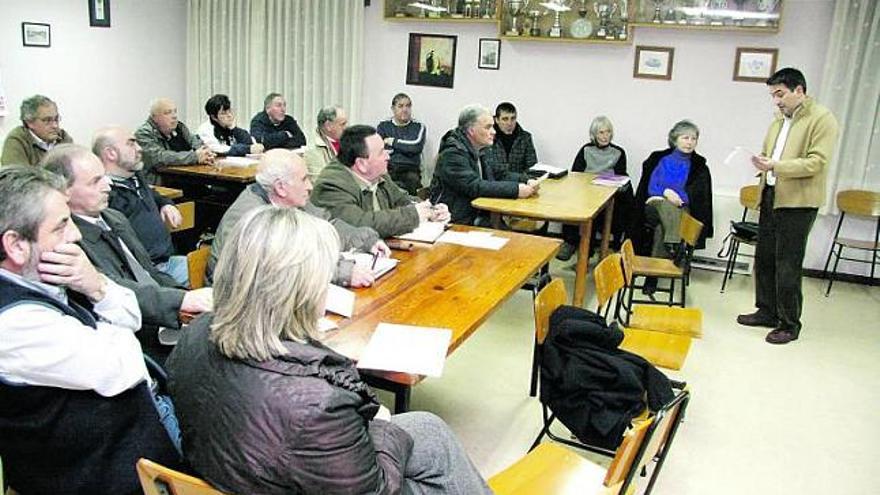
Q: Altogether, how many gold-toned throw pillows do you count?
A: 0